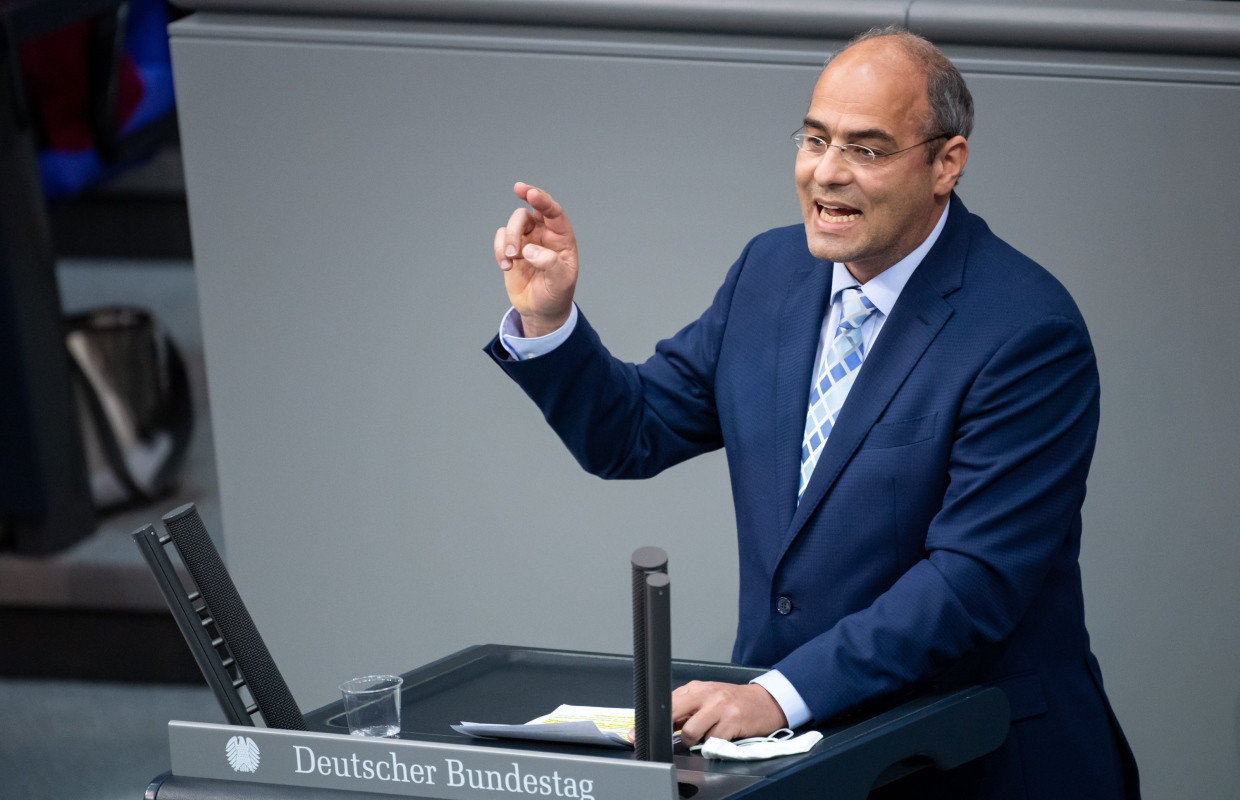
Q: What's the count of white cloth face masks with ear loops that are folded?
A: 1